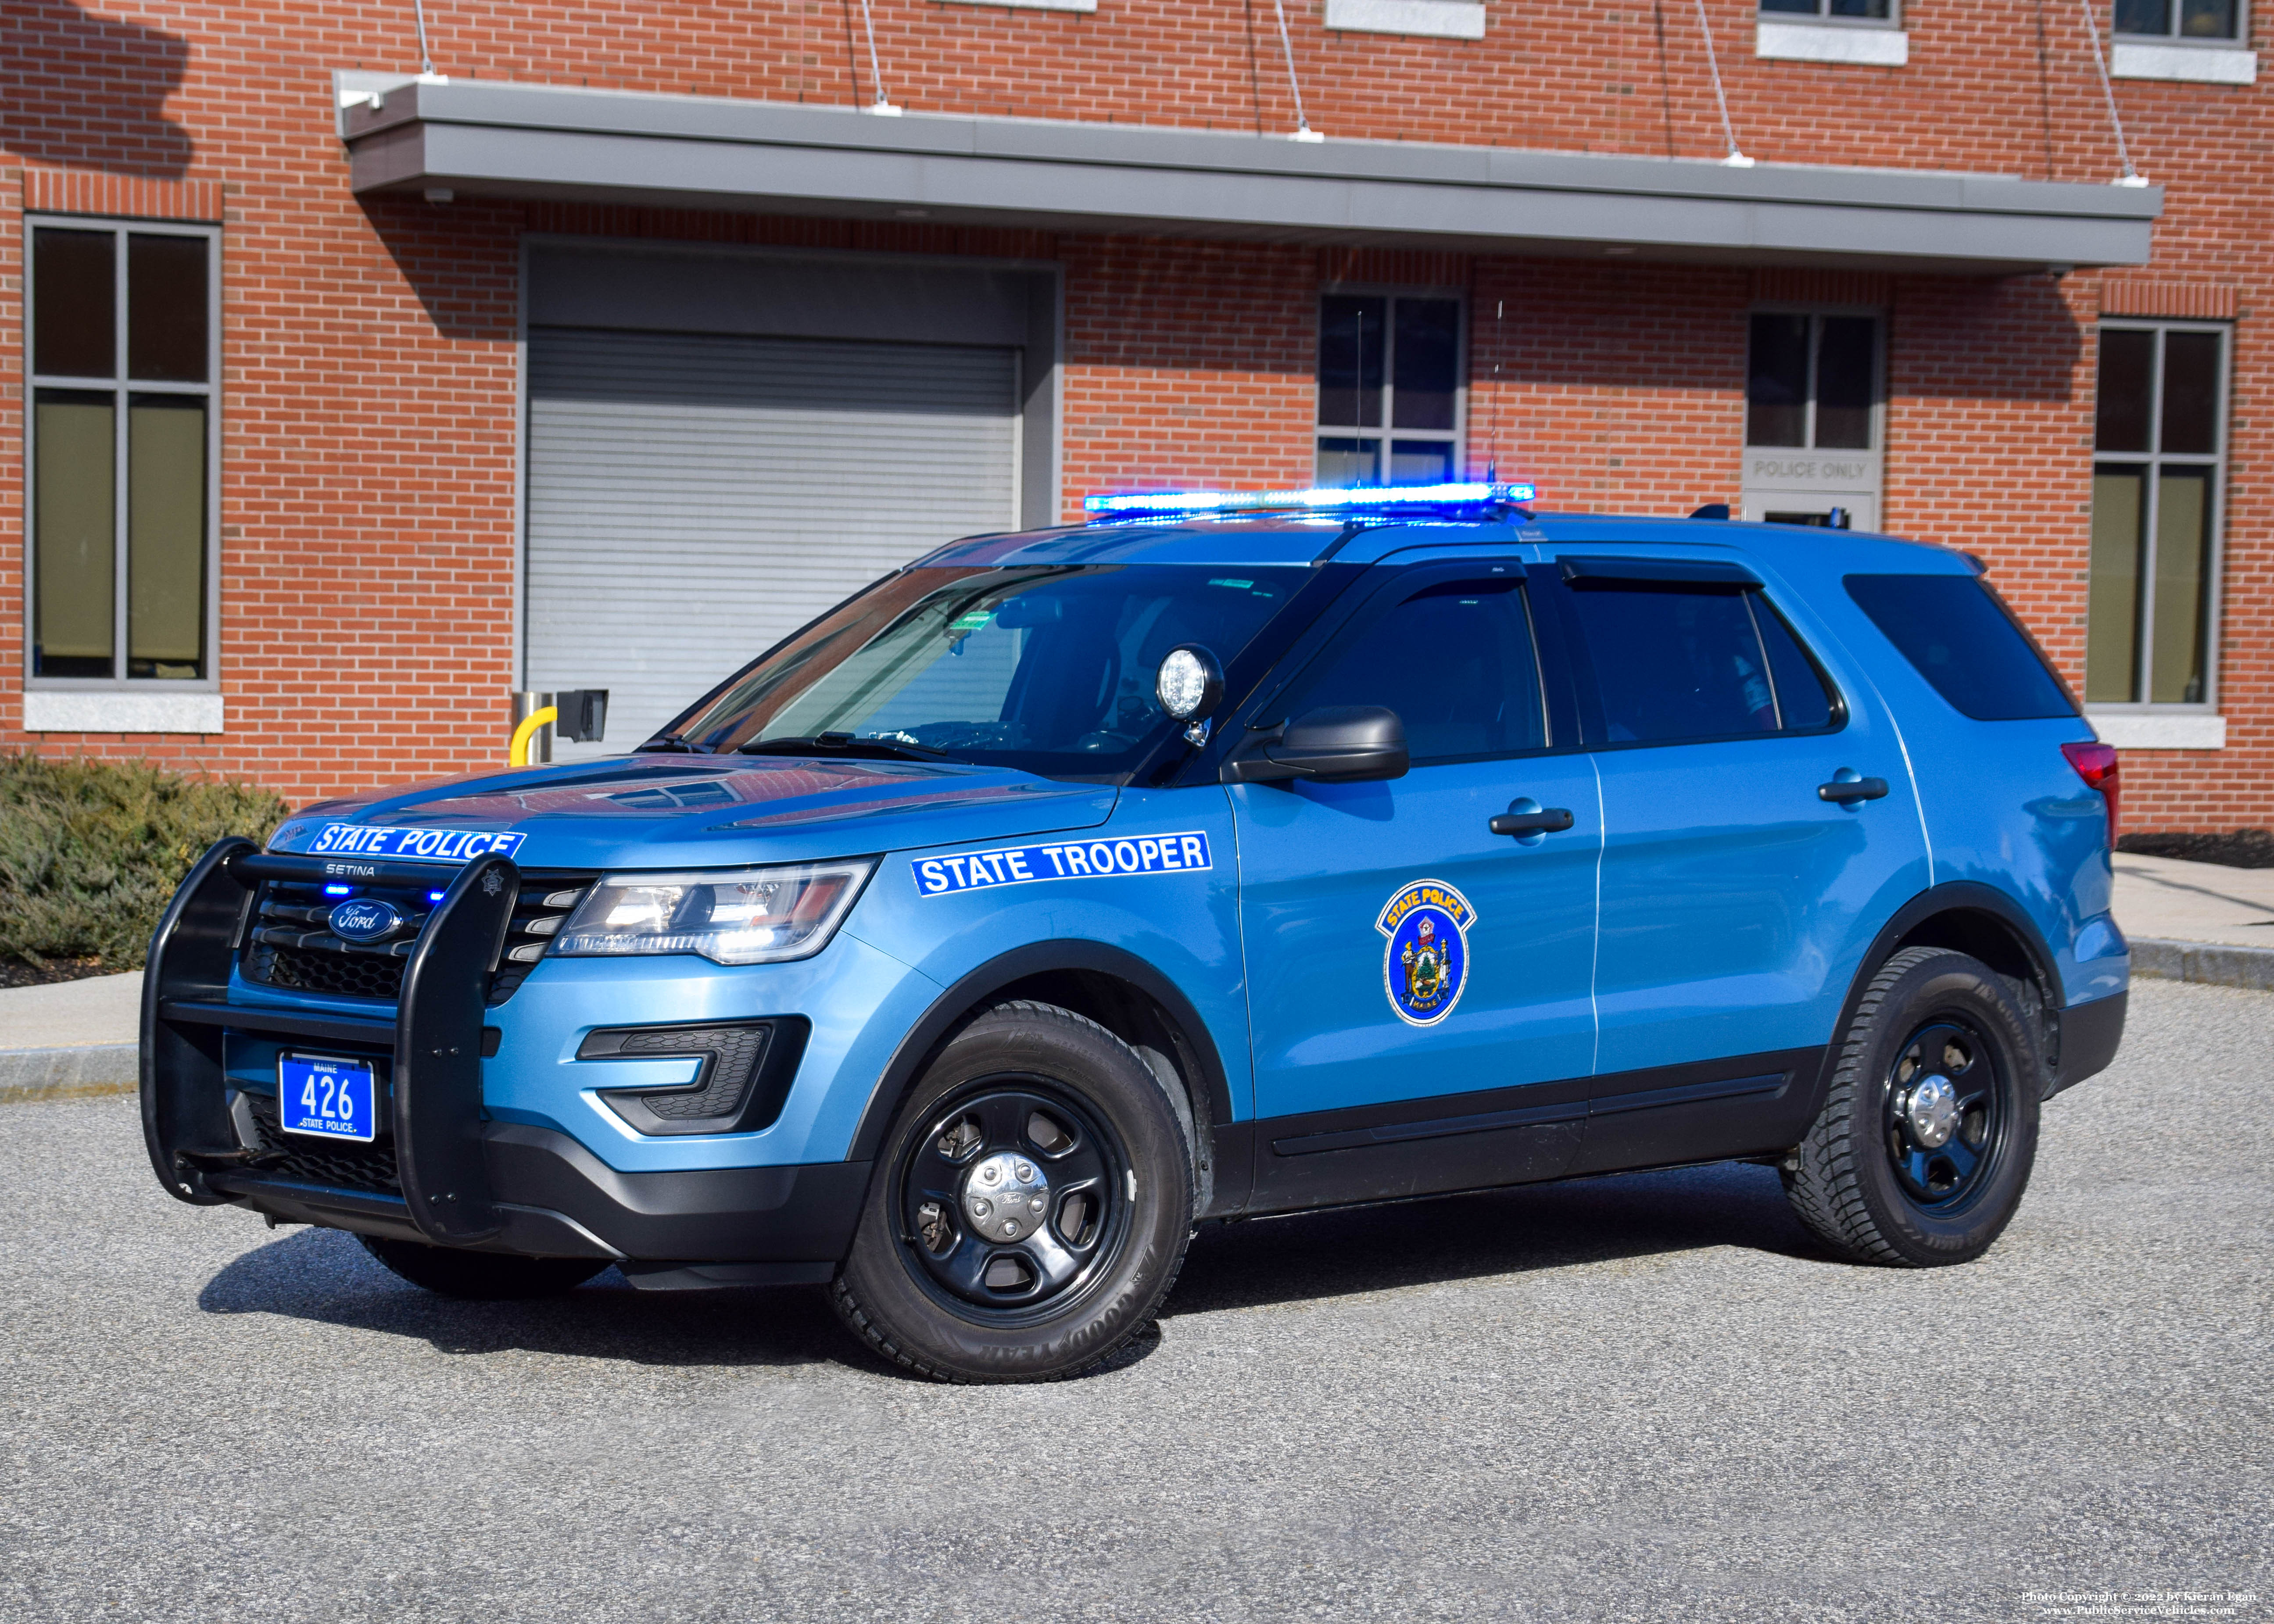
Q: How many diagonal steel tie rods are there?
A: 5